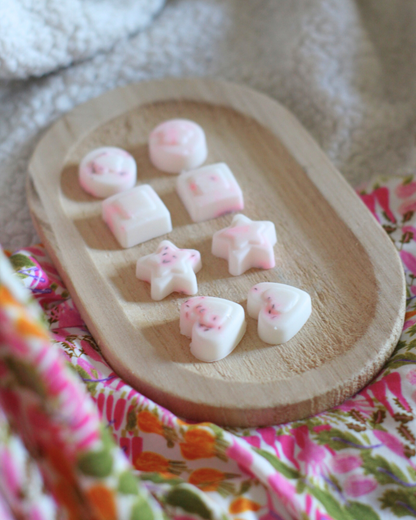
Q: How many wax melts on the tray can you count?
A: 8